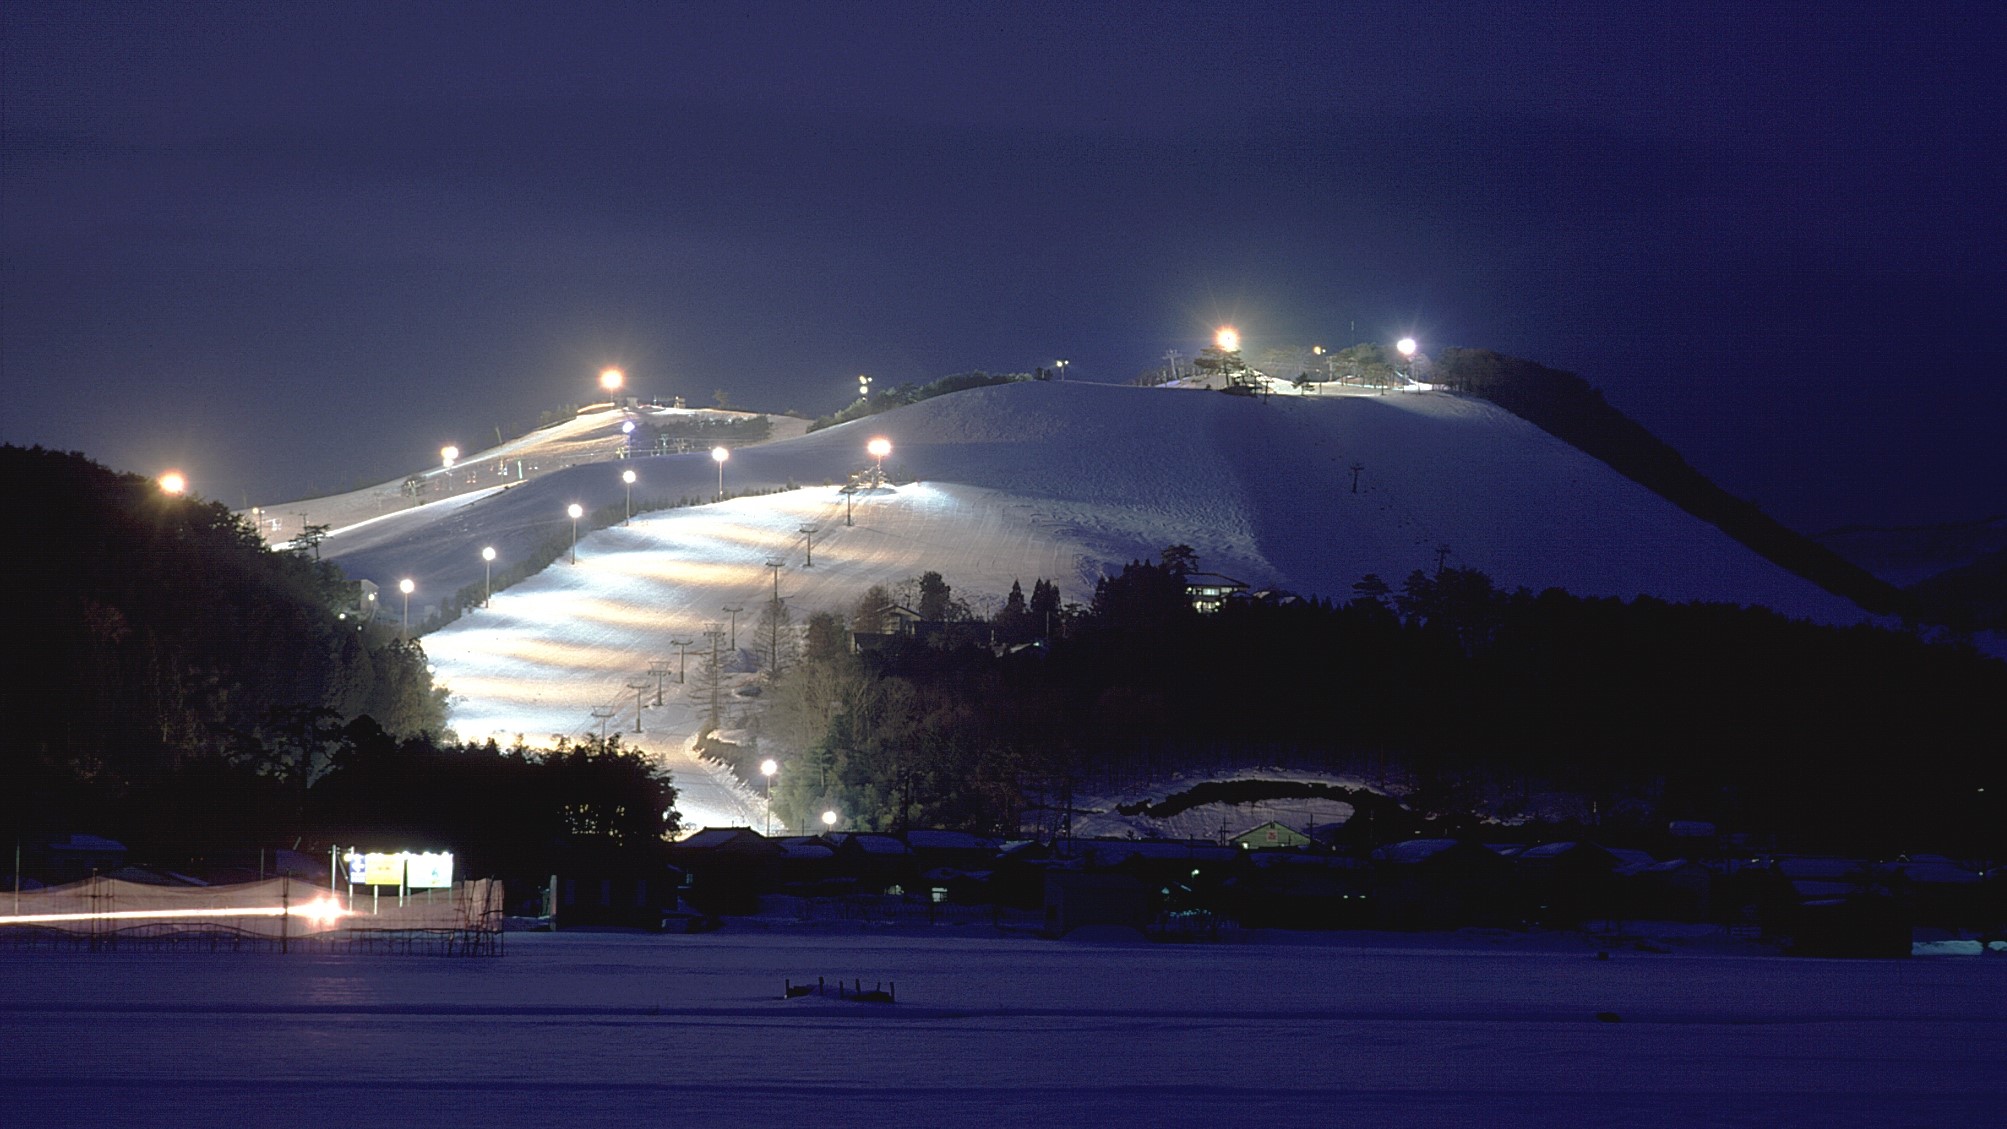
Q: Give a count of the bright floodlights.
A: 14